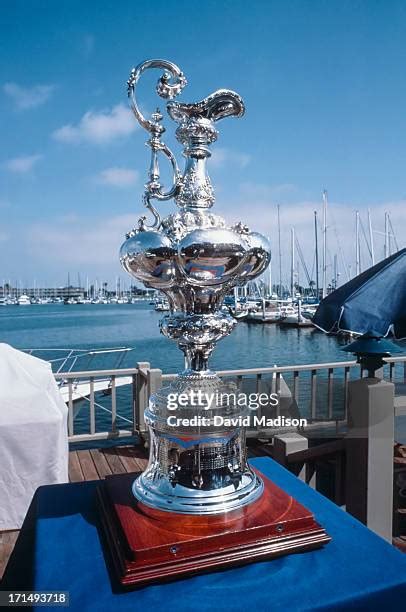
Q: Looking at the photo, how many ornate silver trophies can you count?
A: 1